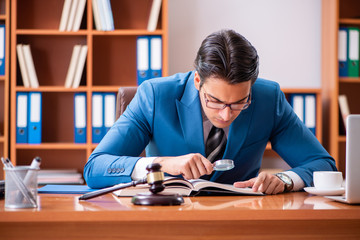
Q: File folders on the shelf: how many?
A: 12